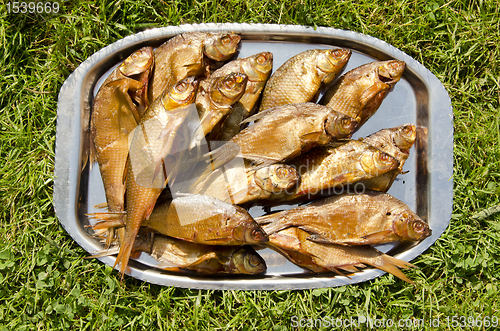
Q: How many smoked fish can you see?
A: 15